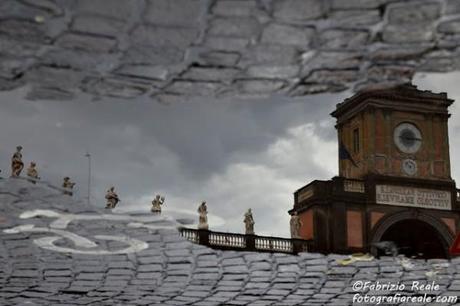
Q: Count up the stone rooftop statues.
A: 8